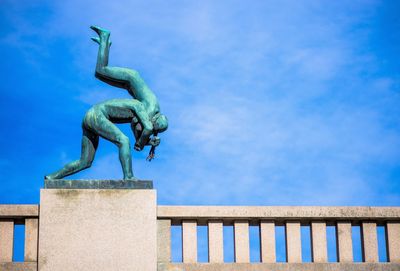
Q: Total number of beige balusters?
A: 12